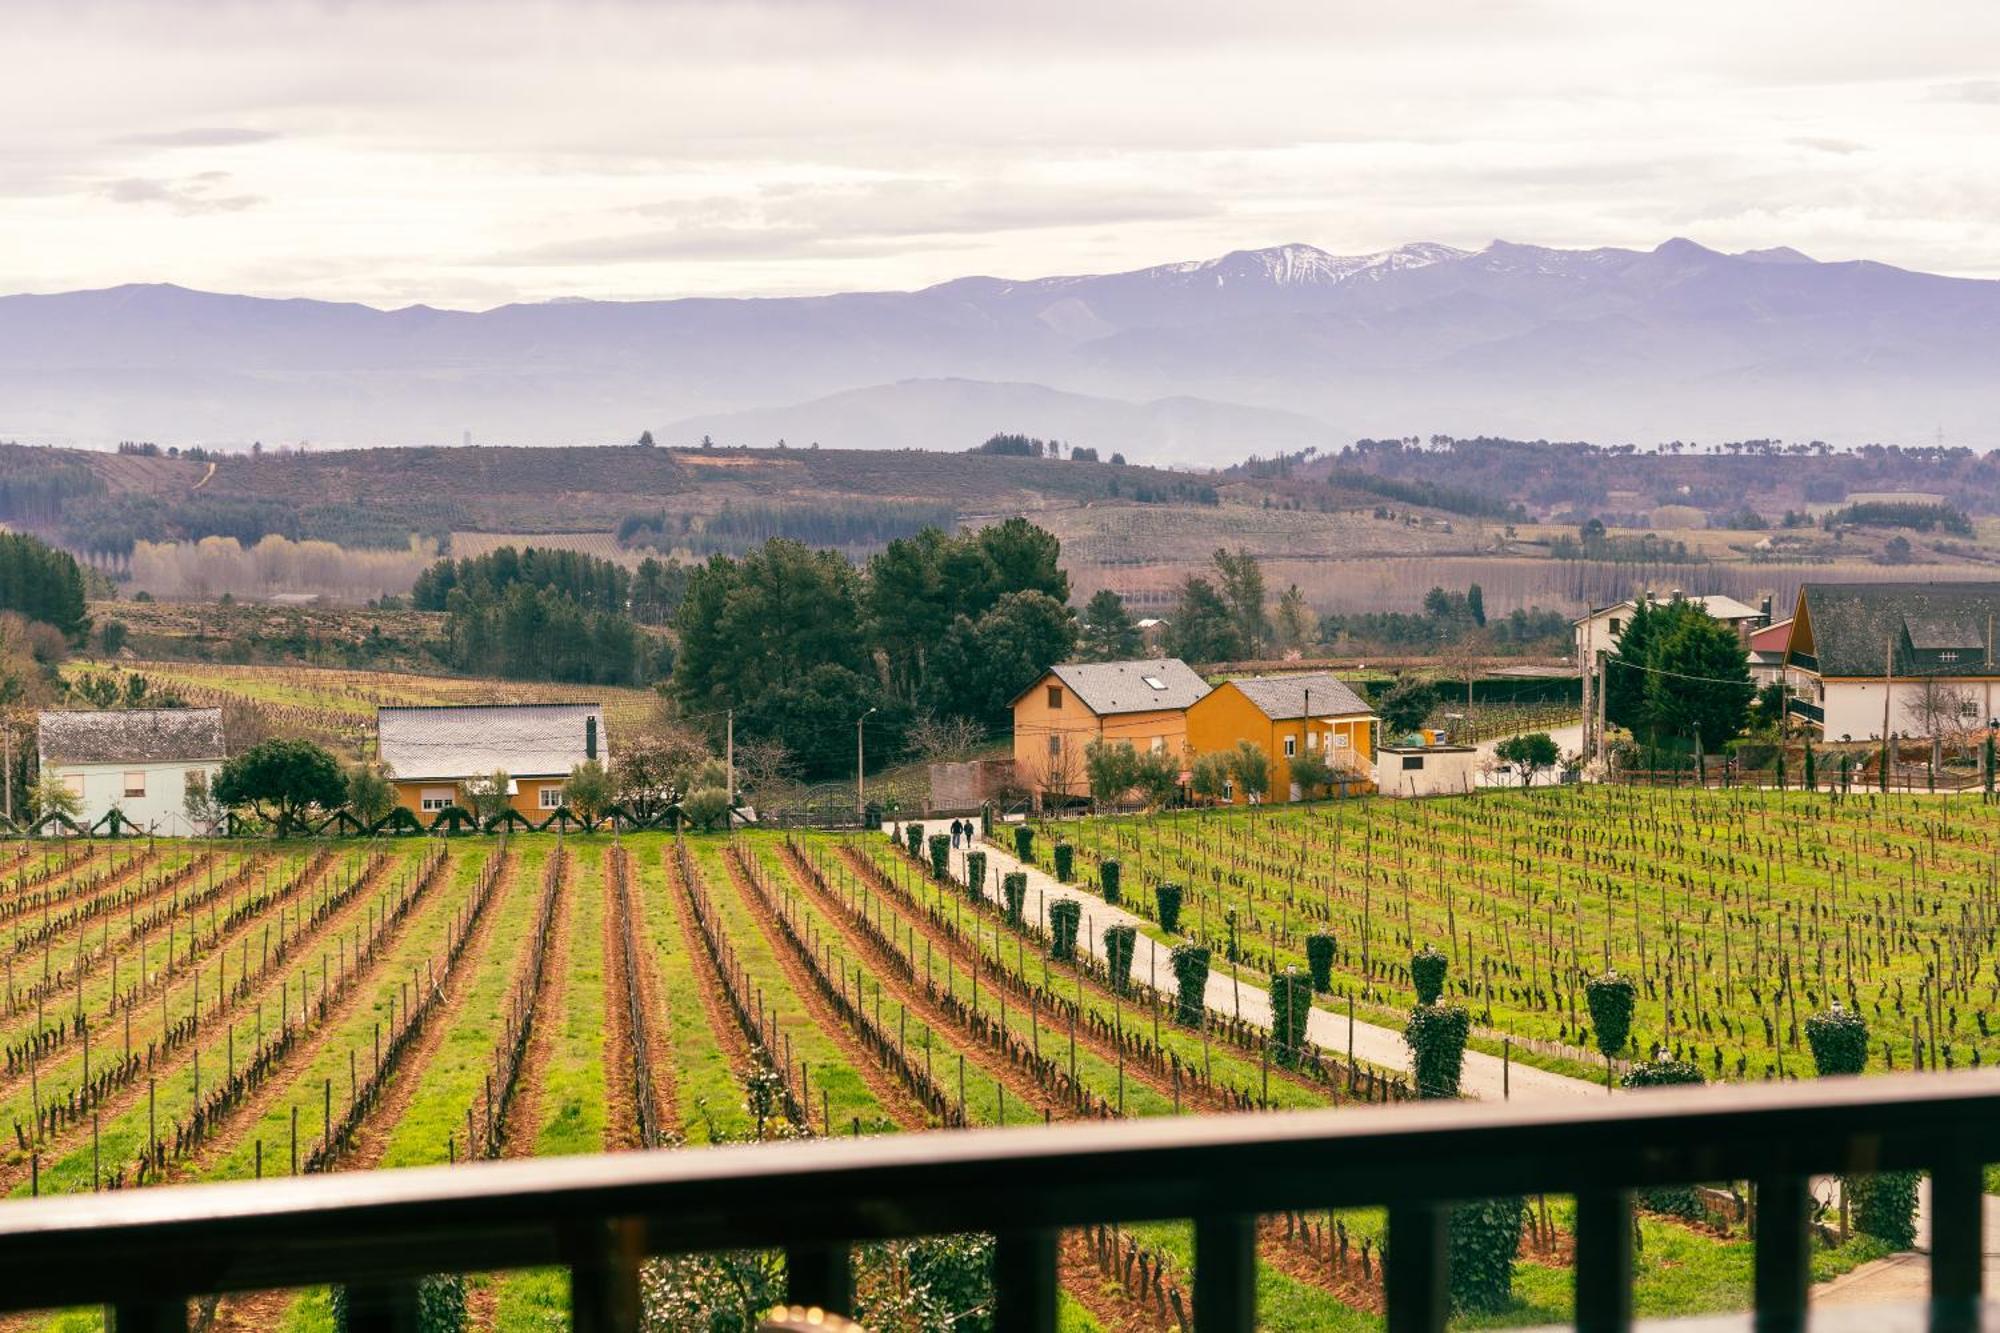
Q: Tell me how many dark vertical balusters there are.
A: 10